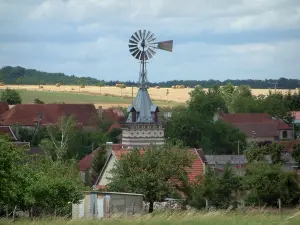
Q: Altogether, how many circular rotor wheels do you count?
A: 1